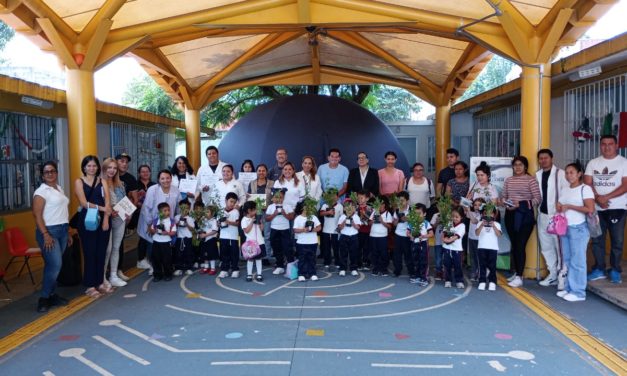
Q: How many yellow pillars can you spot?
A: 4